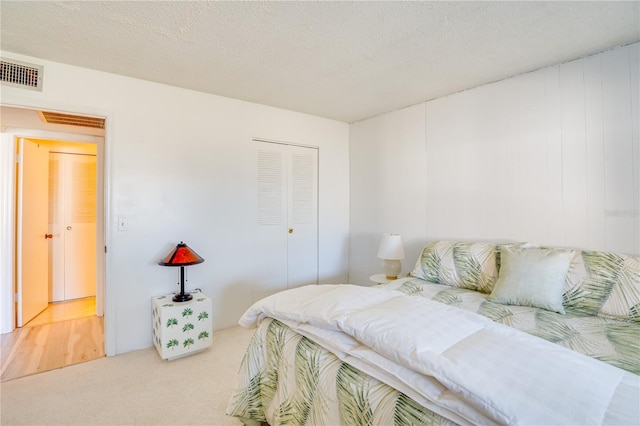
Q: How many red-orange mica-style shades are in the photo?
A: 1